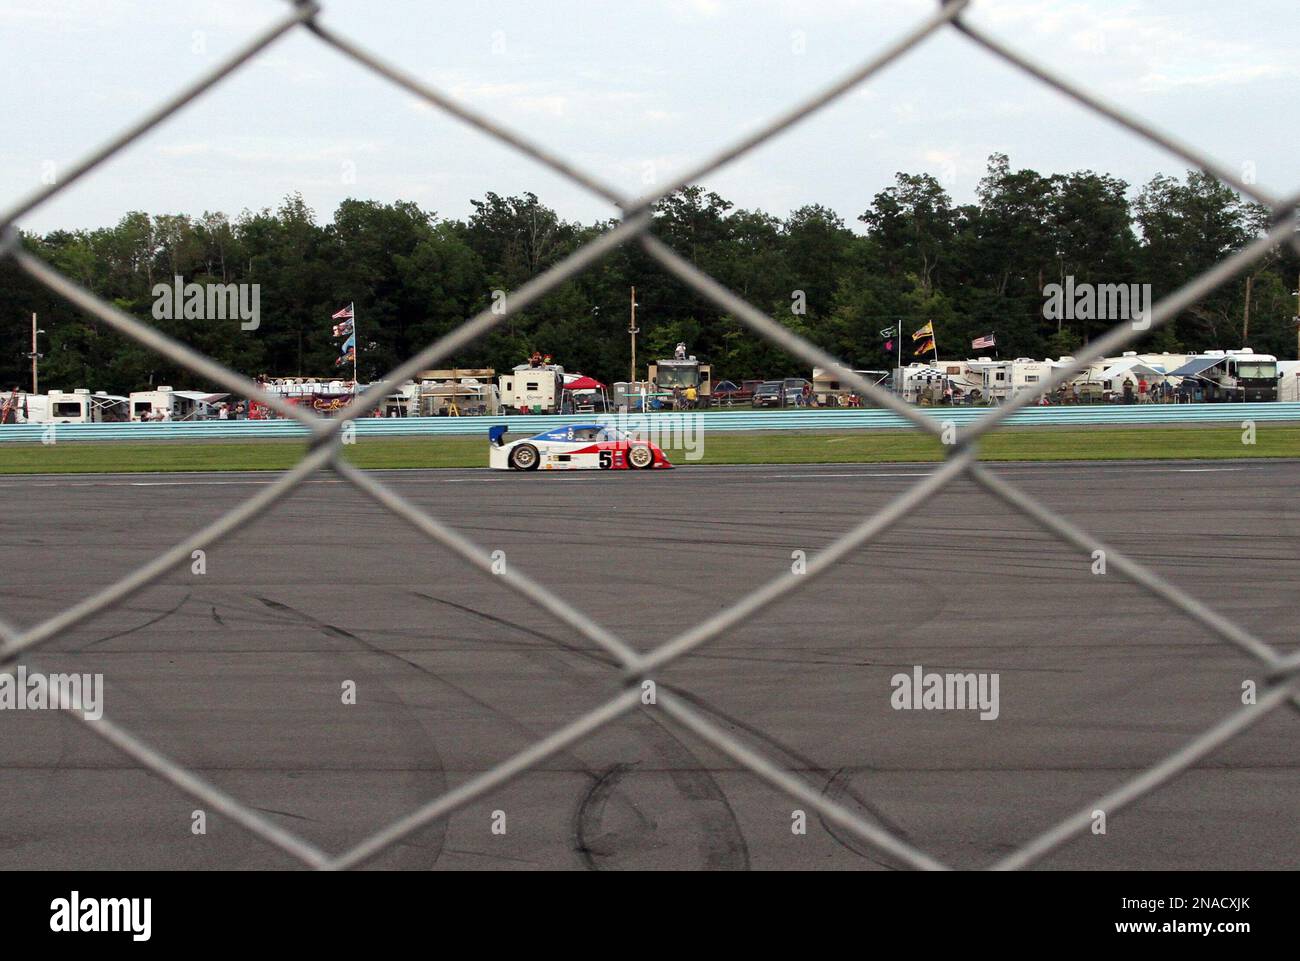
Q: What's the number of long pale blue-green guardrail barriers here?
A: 1